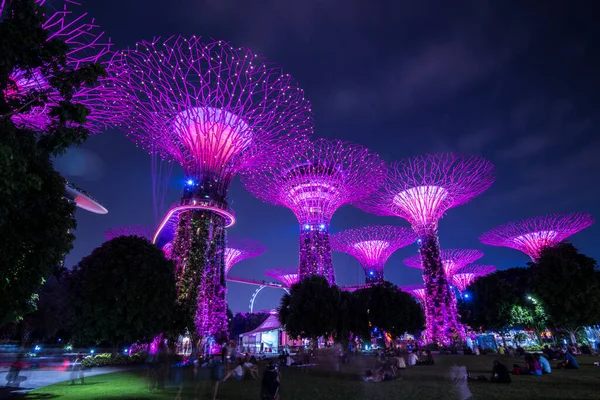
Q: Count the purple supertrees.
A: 12